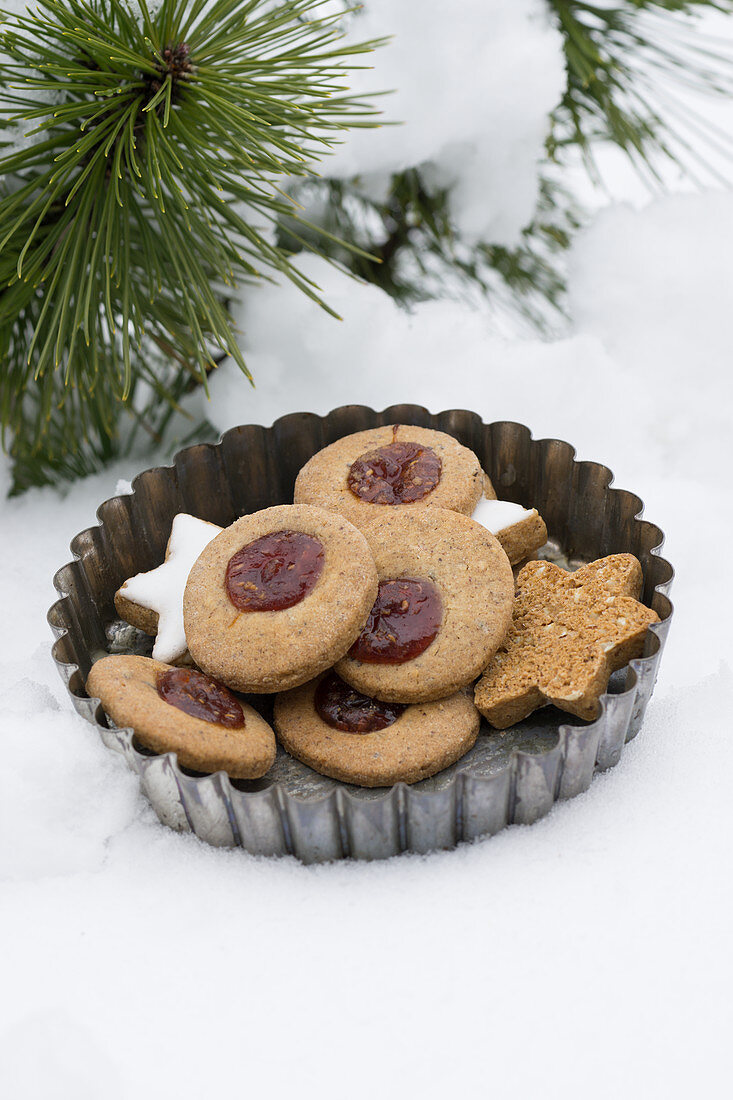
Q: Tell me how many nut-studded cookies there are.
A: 1